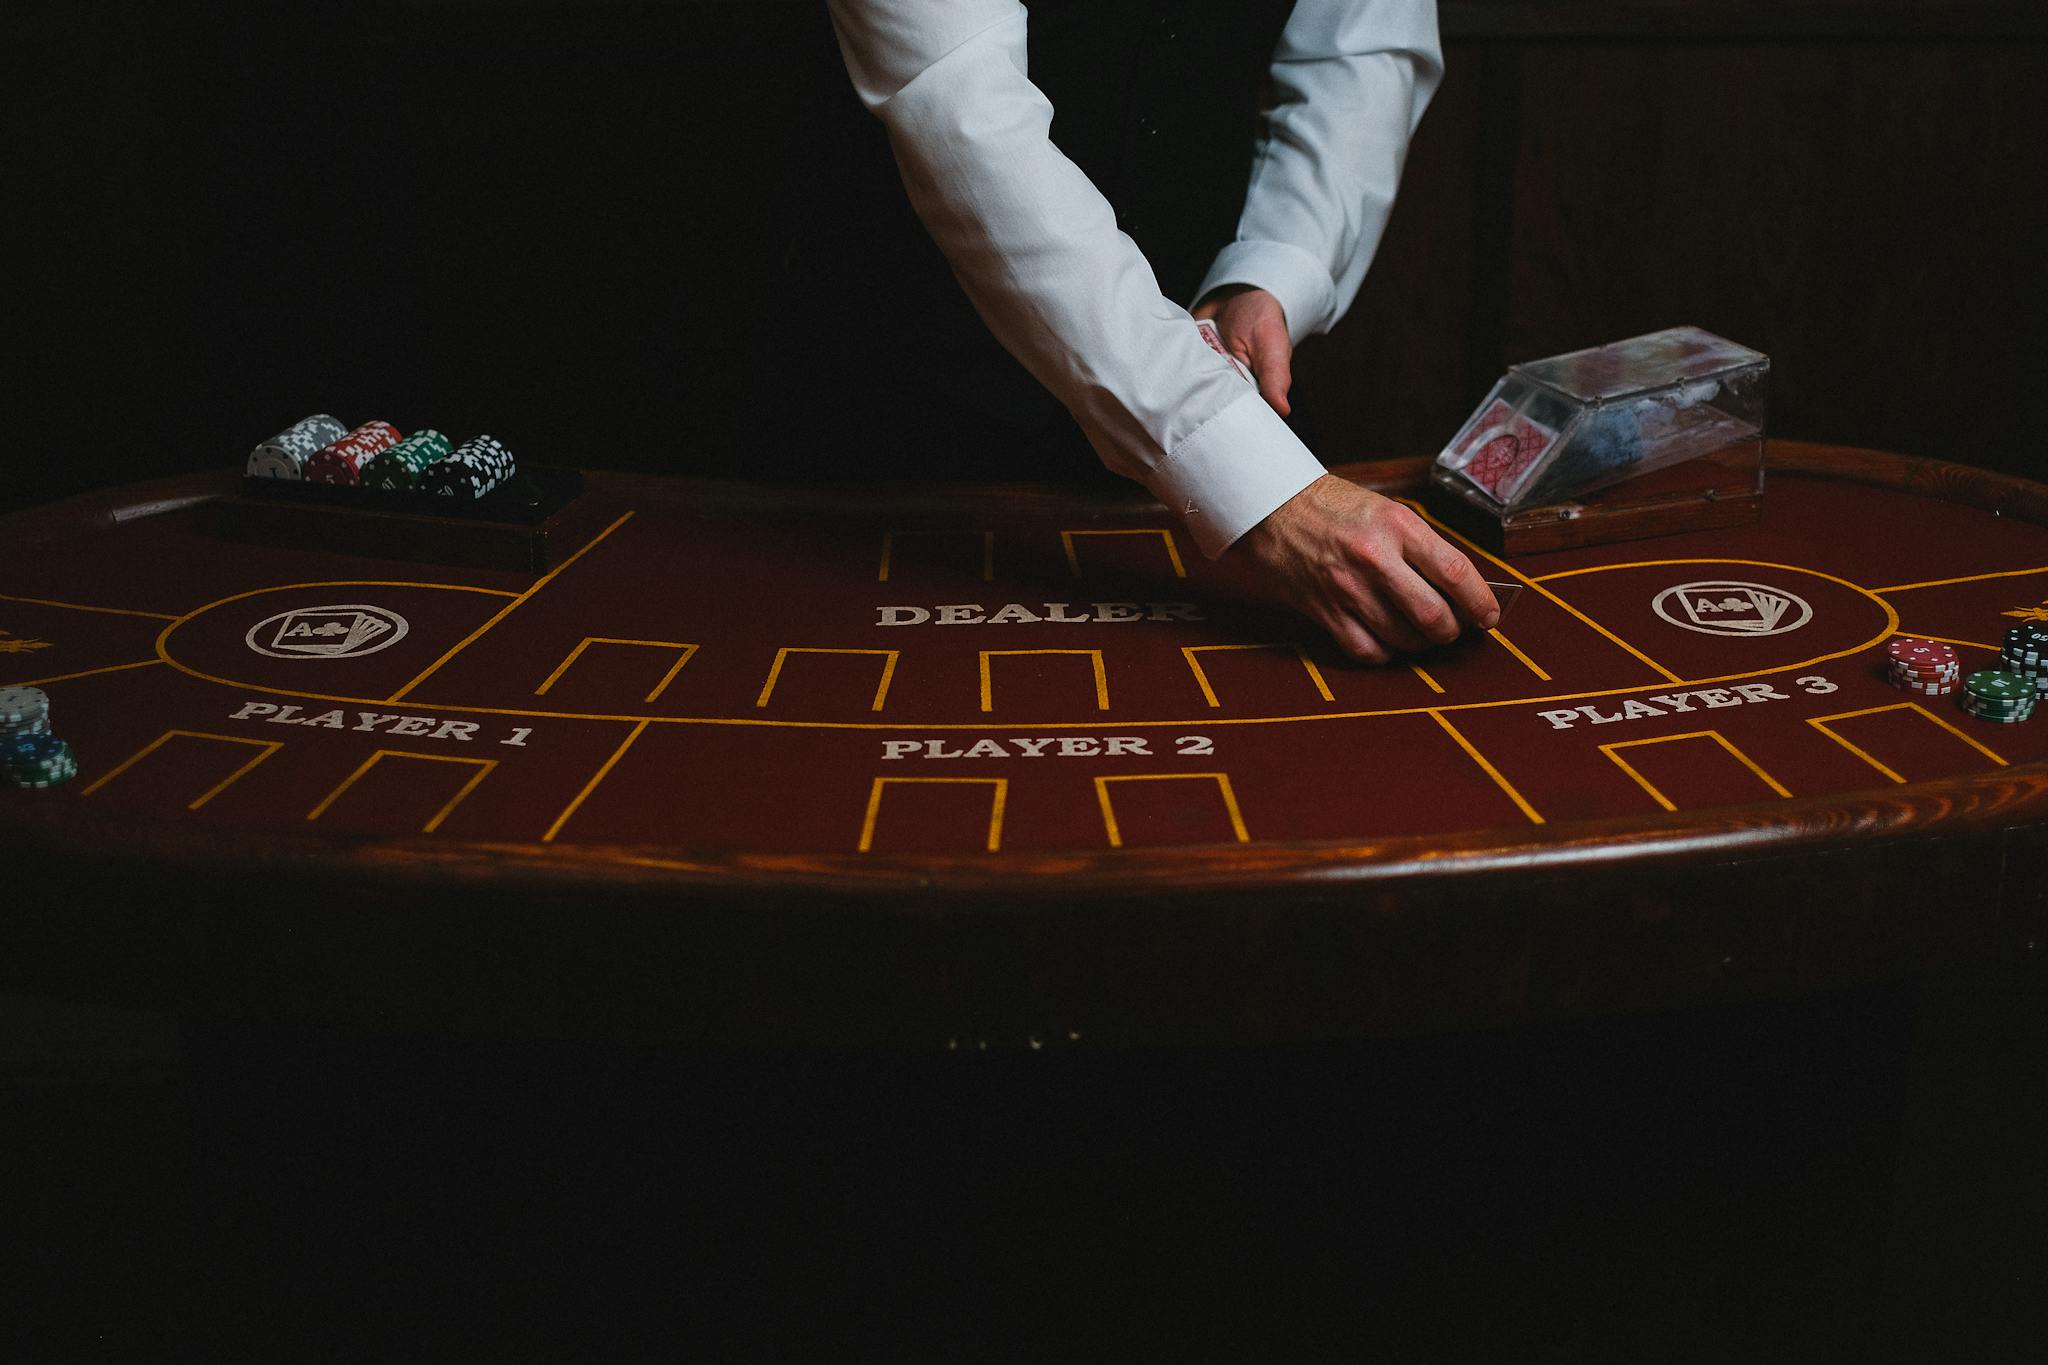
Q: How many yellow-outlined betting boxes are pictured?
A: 13